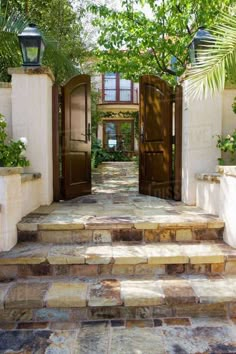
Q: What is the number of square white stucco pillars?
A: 2